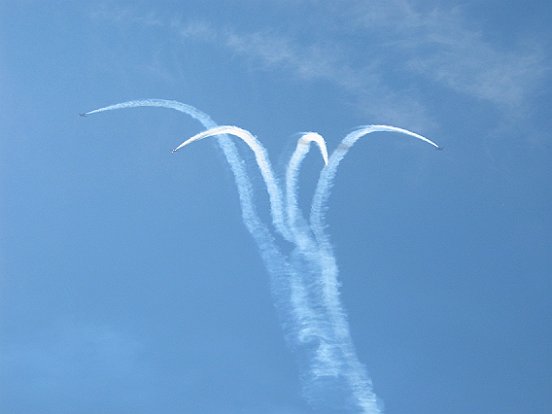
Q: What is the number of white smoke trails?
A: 4